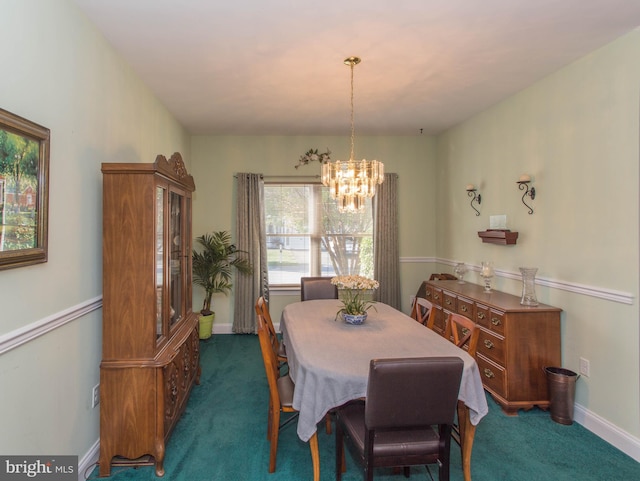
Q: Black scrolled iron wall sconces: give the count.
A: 2